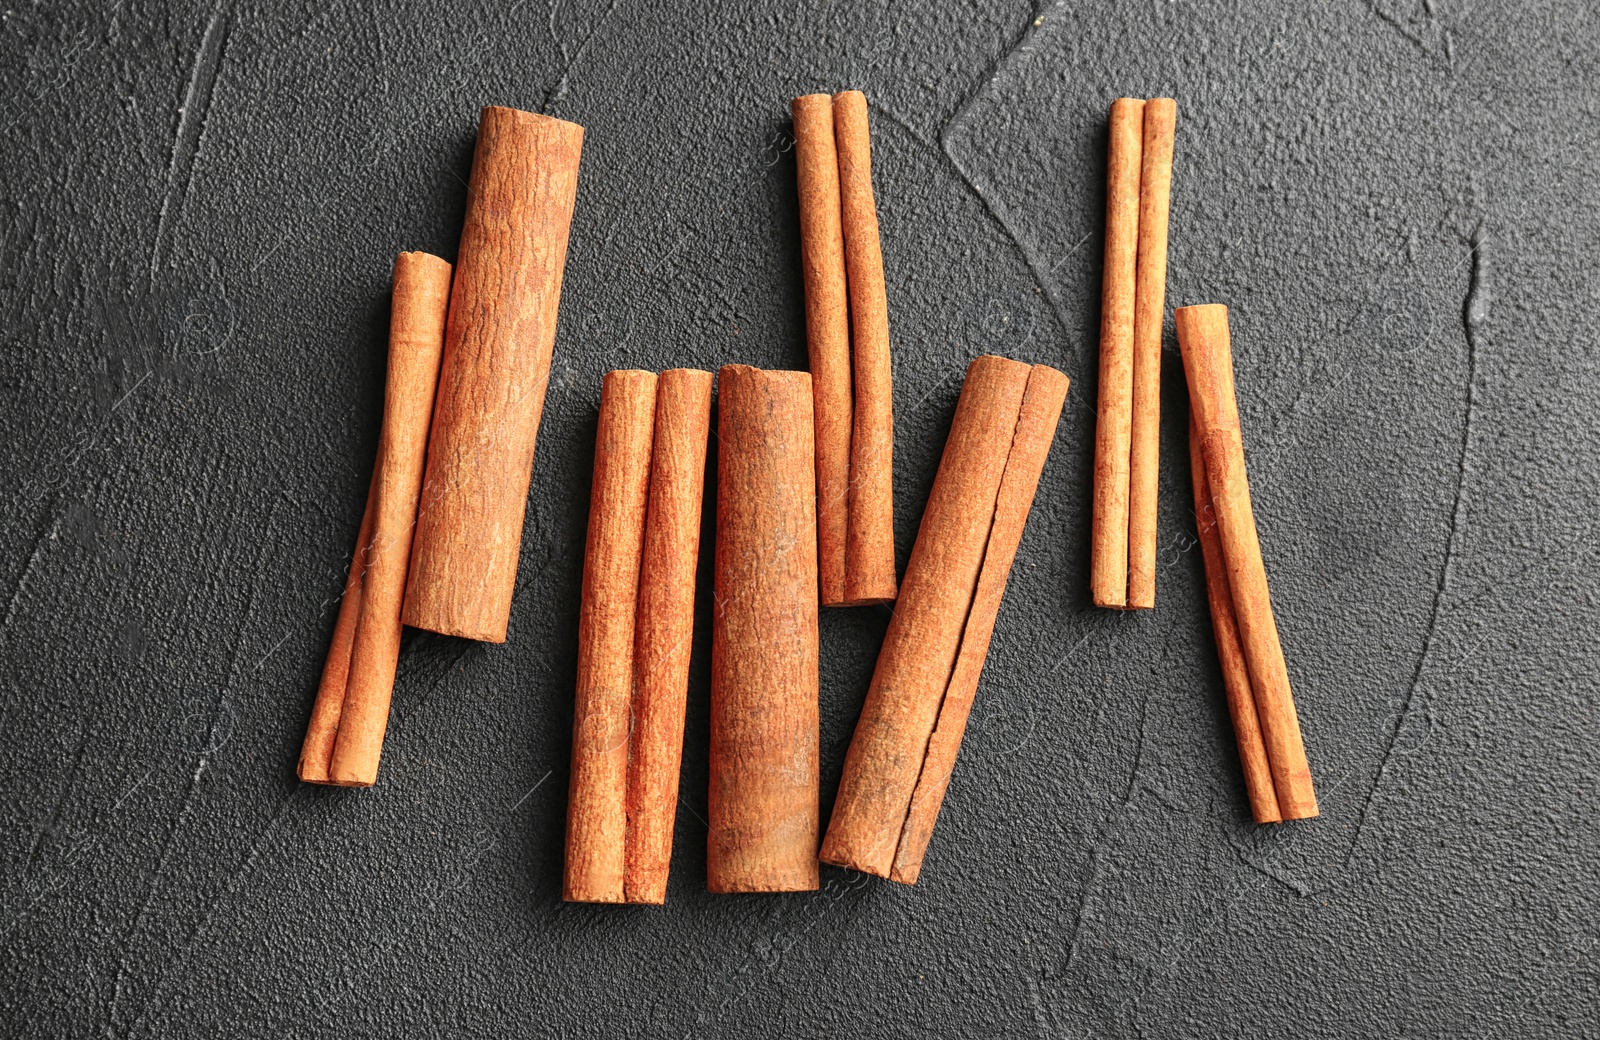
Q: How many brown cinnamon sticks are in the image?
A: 8